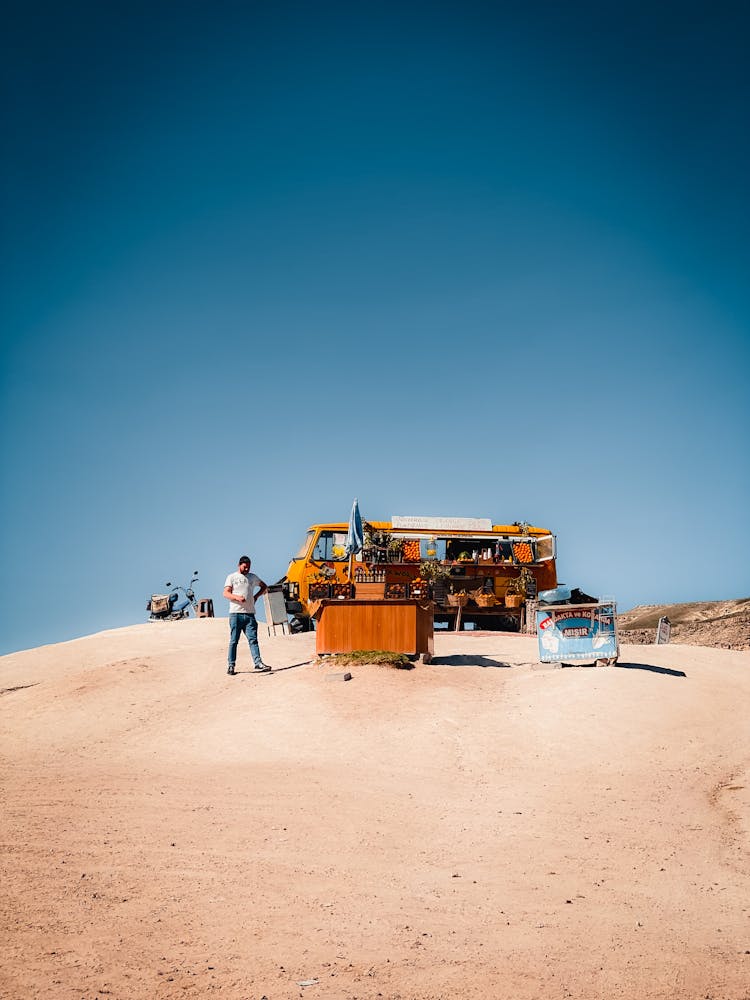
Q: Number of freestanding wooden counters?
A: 1